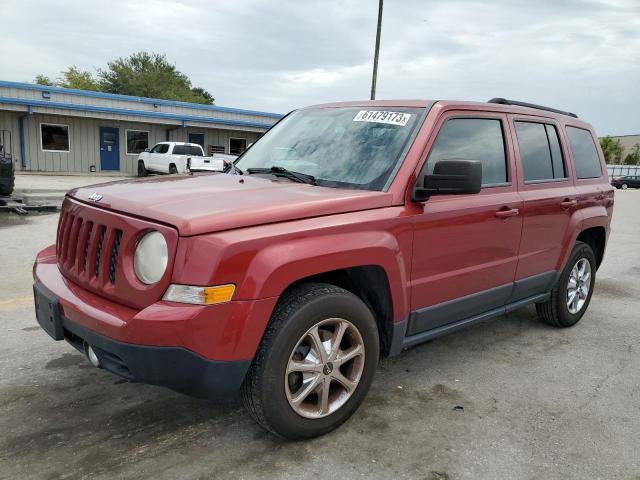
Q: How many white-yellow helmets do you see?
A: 0